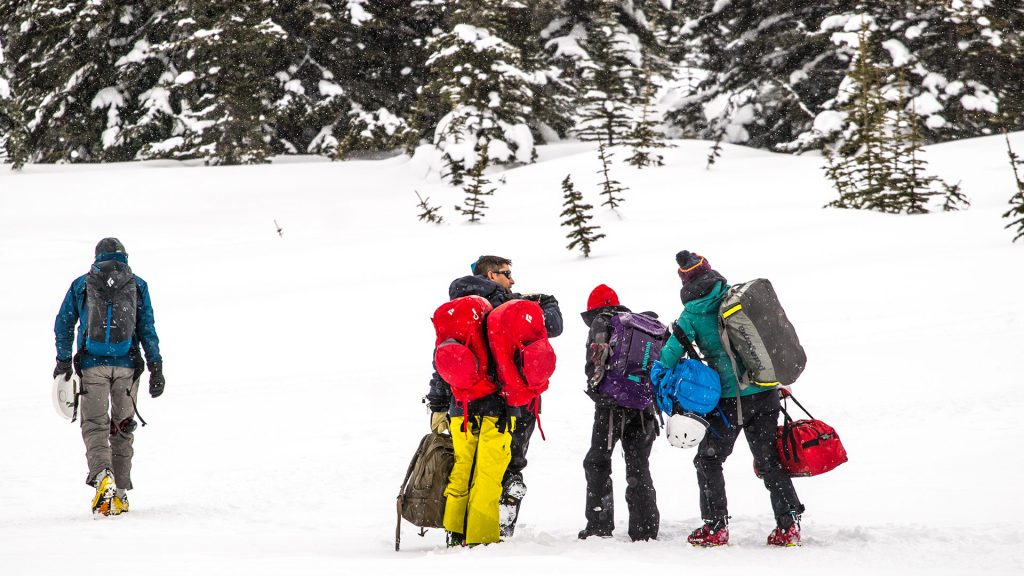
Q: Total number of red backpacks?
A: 2